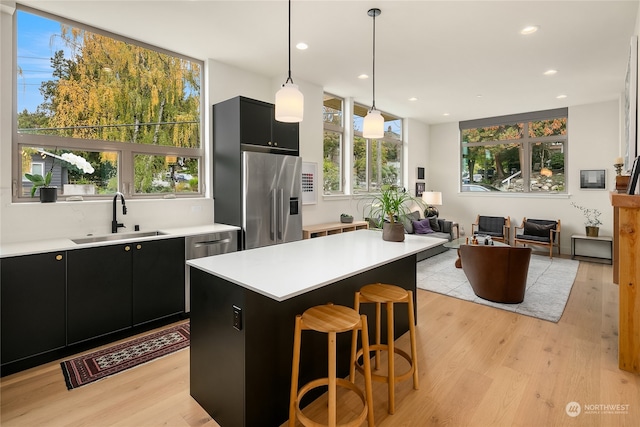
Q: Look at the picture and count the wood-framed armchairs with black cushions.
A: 2